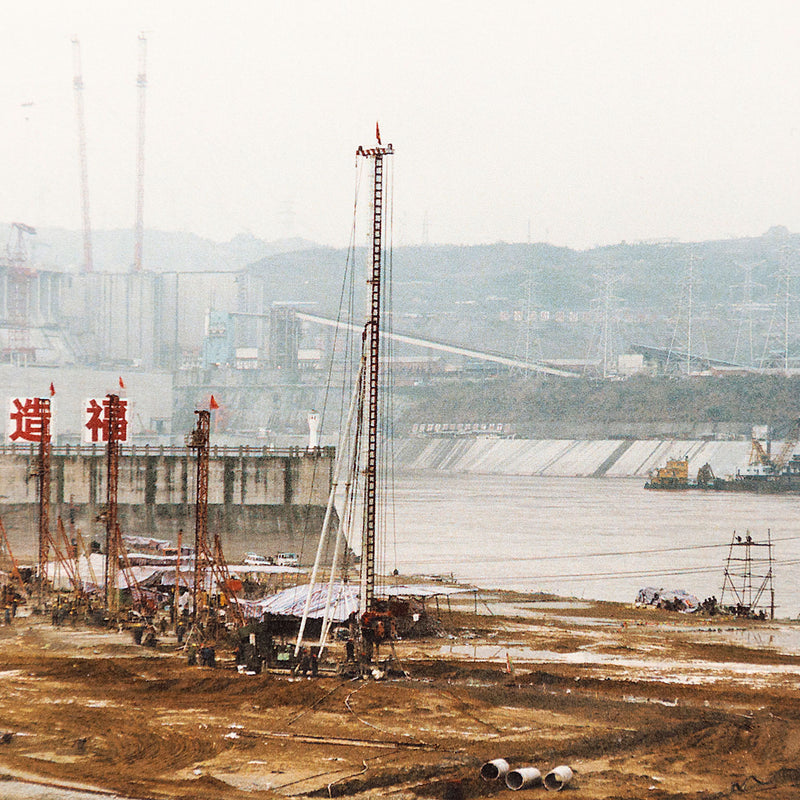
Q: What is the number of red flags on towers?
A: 4